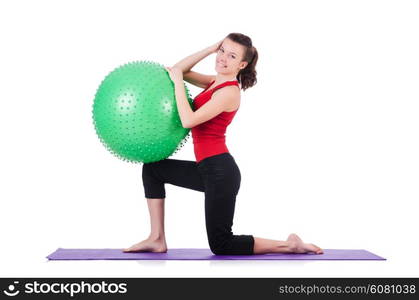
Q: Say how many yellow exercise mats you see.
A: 0